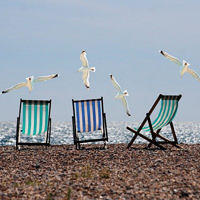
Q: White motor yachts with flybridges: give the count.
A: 0